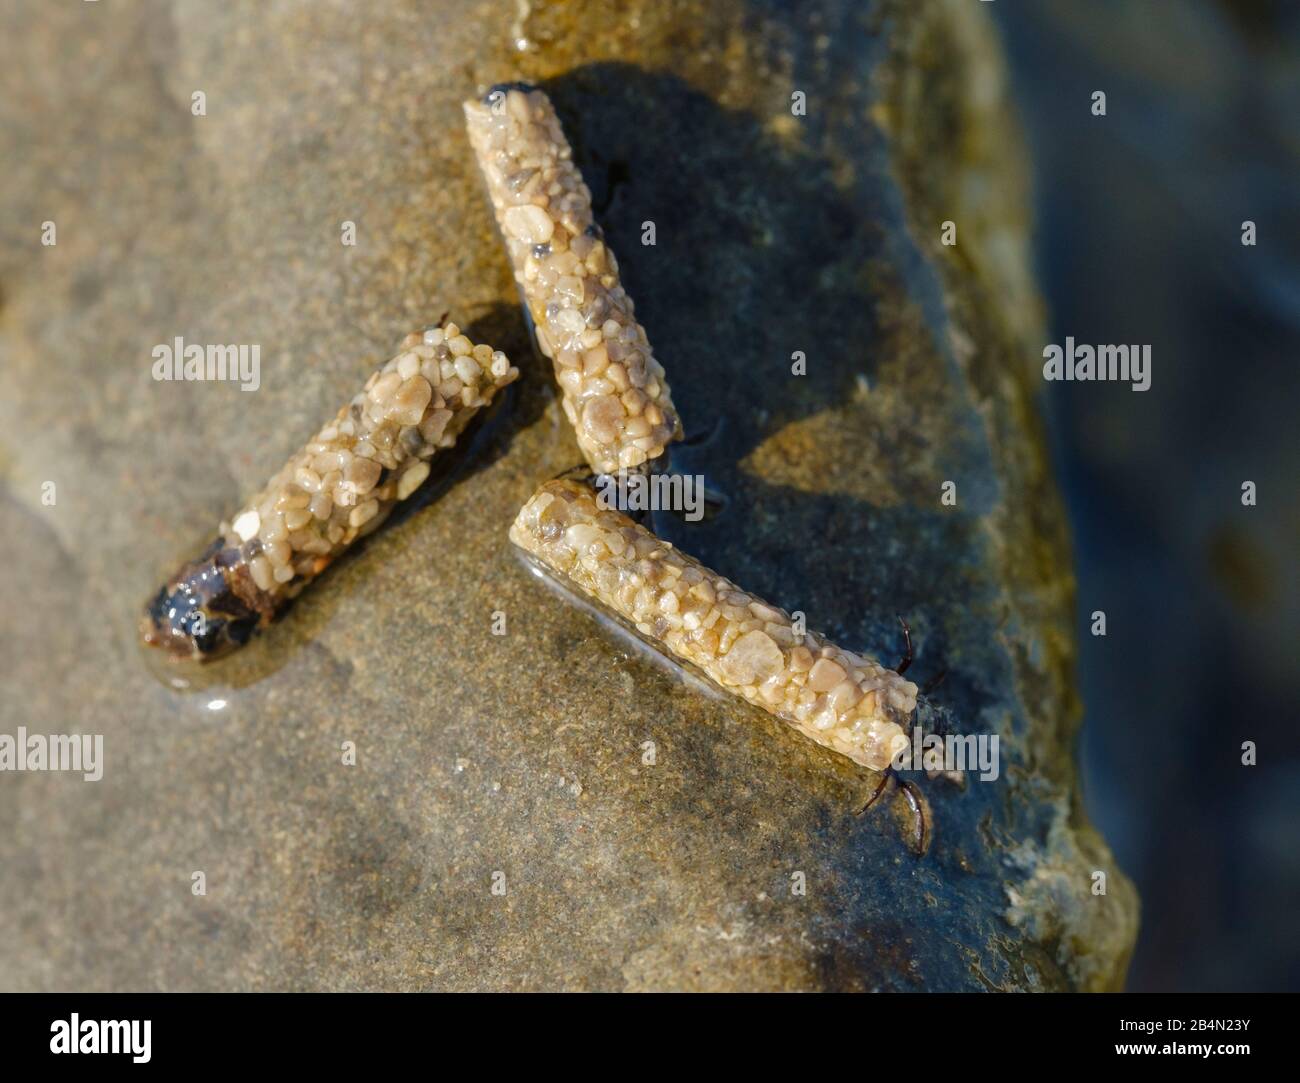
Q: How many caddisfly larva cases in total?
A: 3